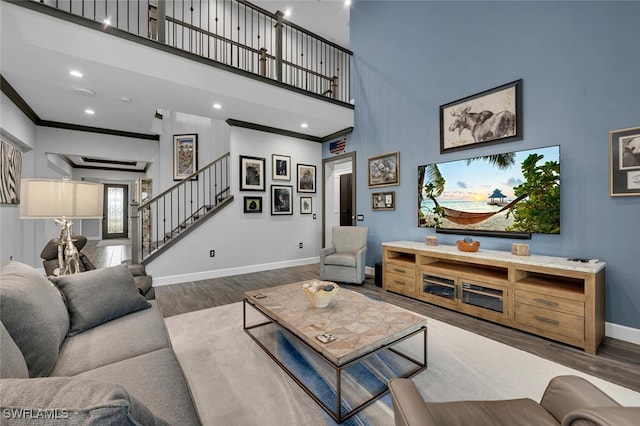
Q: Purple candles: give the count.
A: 0